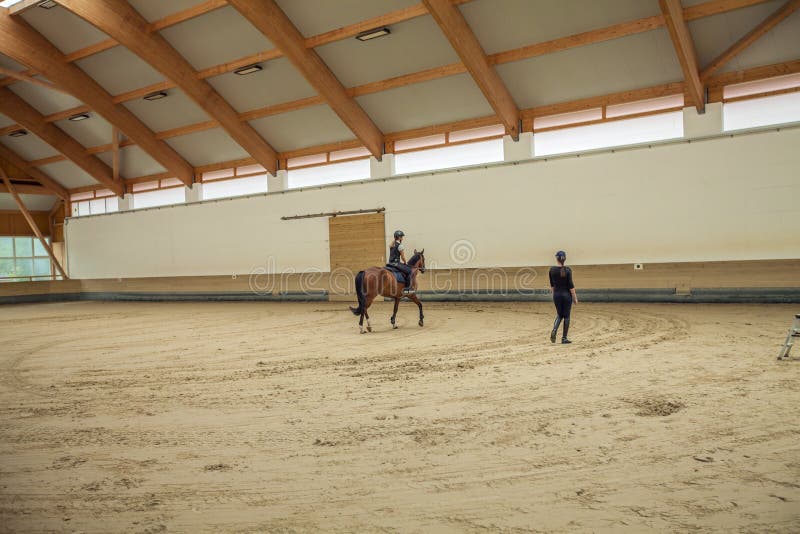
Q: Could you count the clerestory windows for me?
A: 7